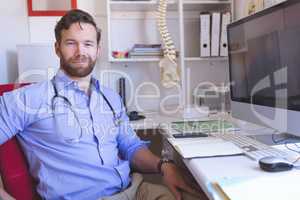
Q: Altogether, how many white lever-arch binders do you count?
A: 3